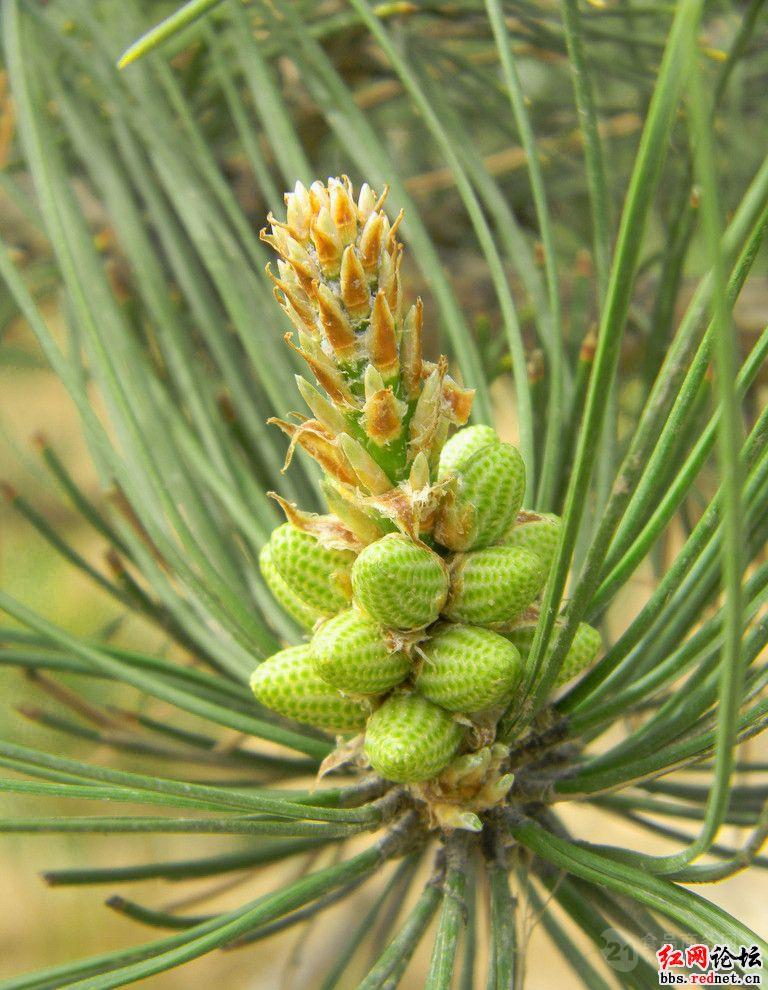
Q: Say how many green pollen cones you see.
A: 12